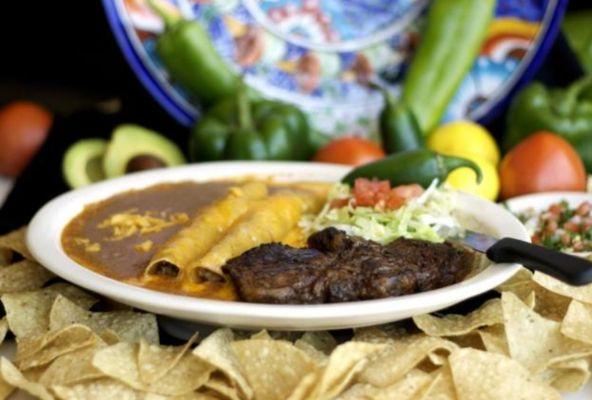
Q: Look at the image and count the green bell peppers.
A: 2